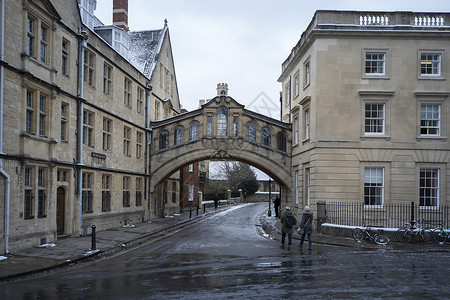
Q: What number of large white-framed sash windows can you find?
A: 6